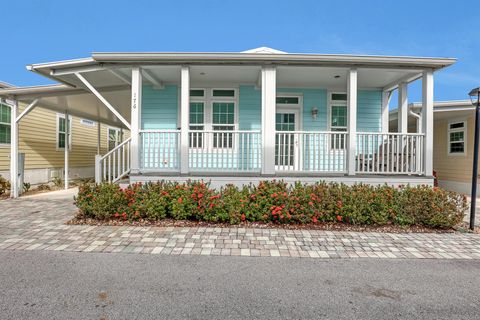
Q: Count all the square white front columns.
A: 5